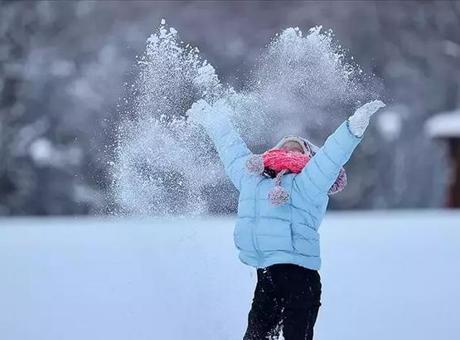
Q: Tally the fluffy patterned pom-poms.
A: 3